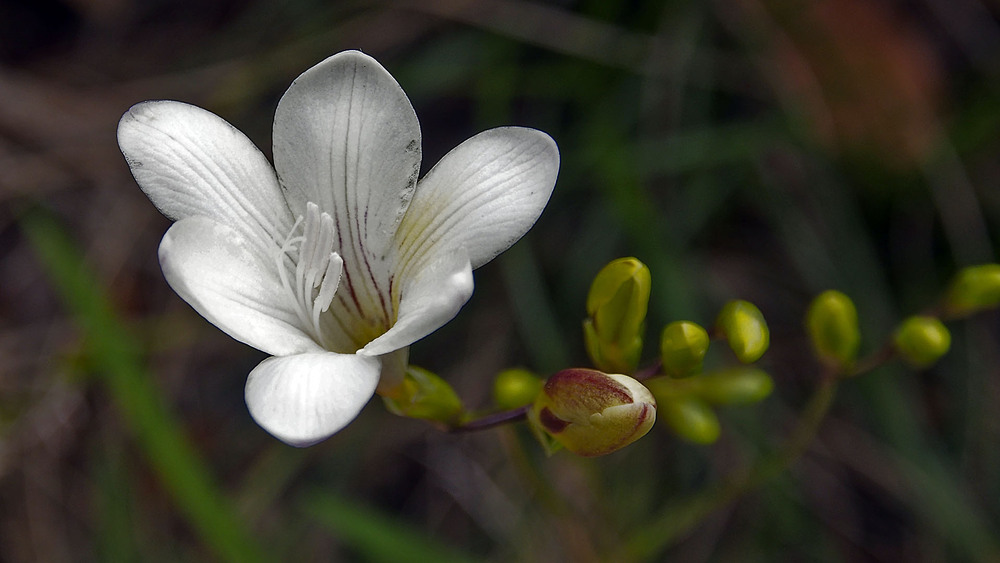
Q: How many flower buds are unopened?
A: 10